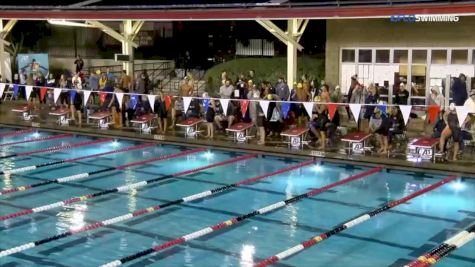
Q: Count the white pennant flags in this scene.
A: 13